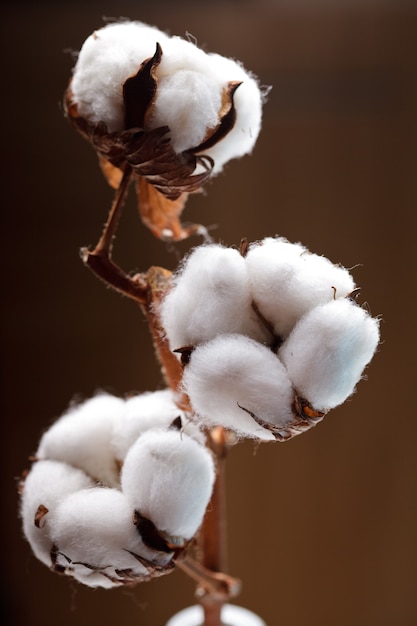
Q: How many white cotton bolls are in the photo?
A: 3